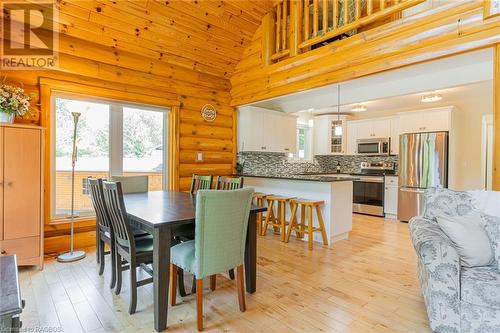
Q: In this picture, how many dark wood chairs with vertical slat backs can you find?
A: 4